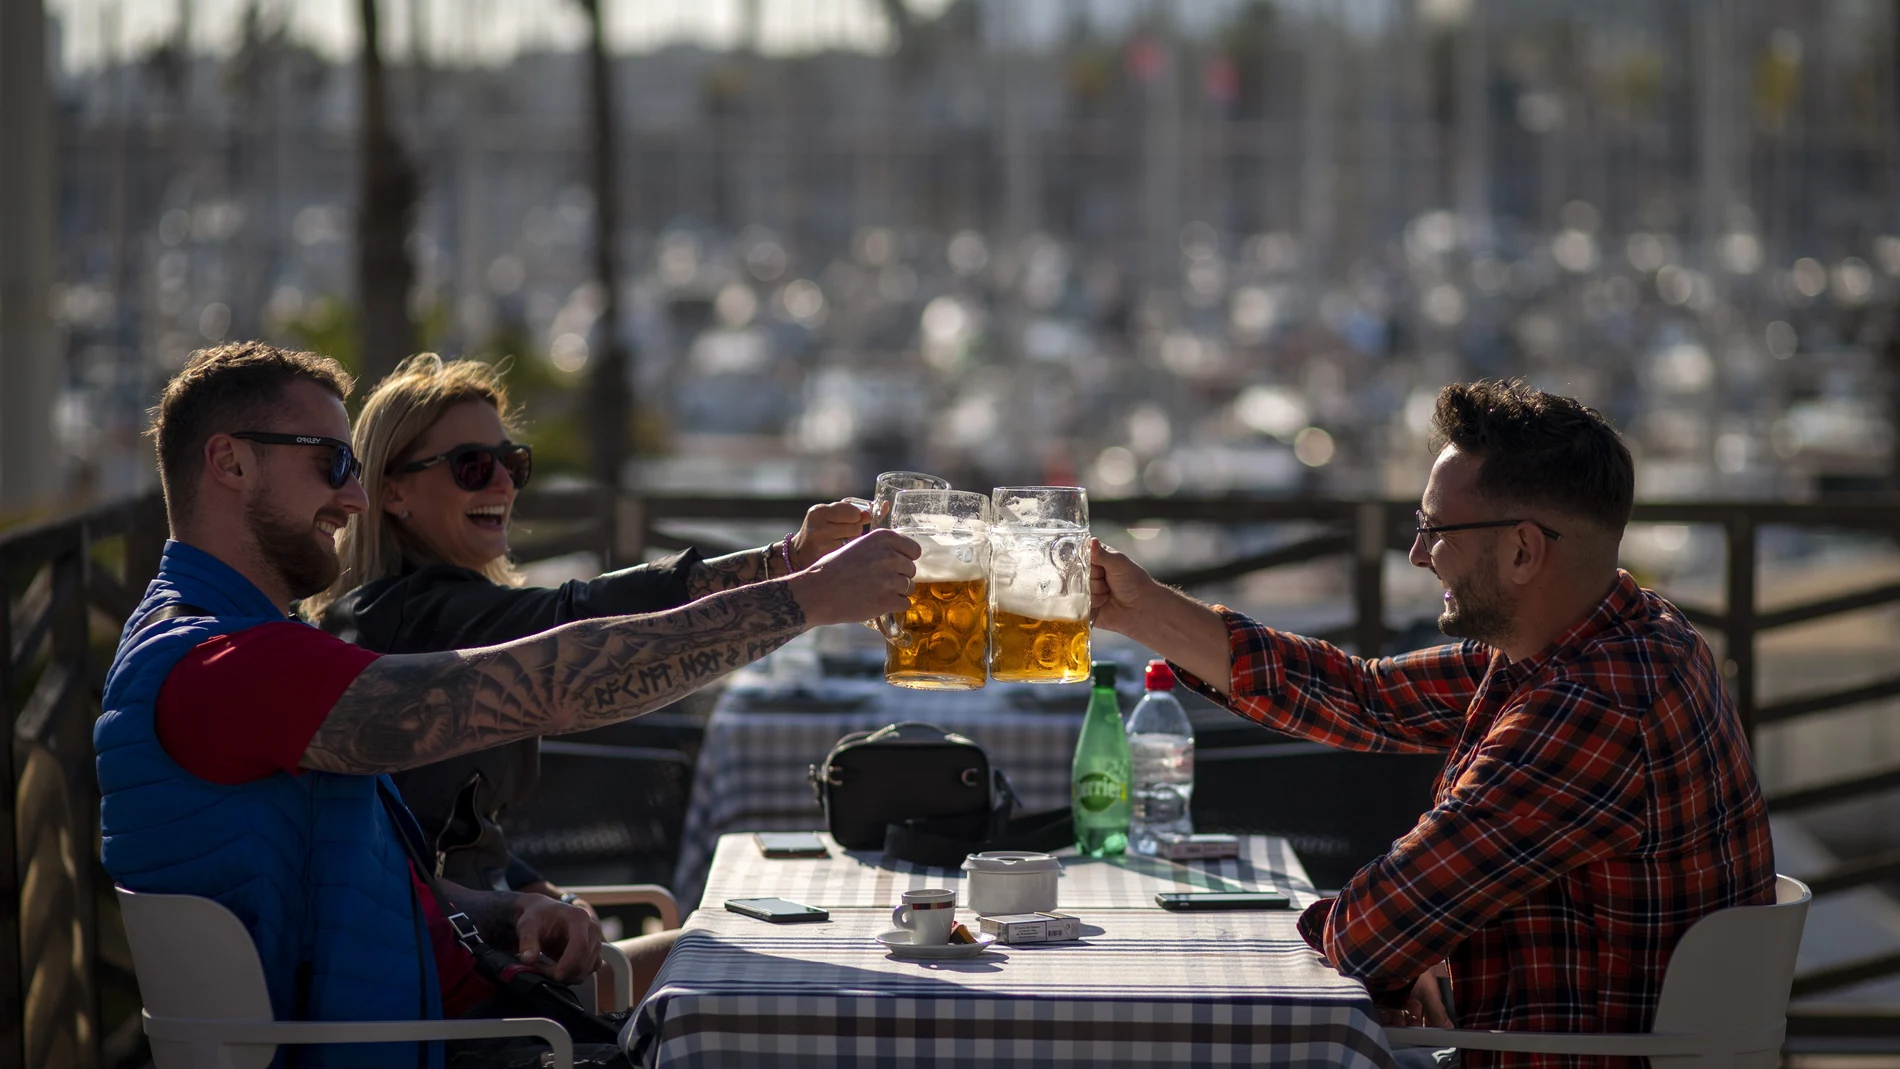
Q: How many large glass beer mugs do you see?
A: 3